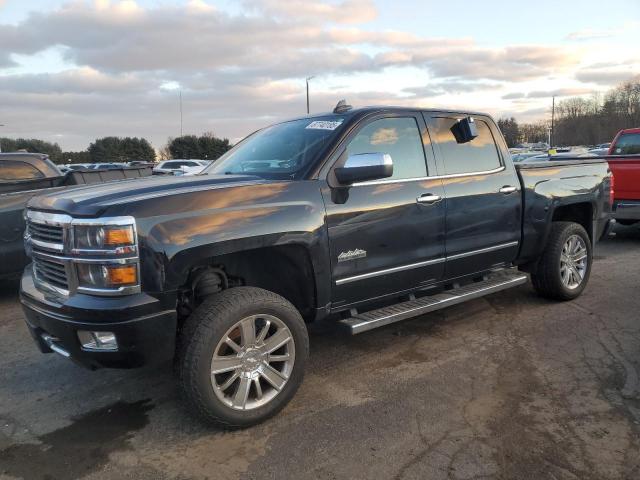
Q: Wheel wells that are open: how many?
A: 2